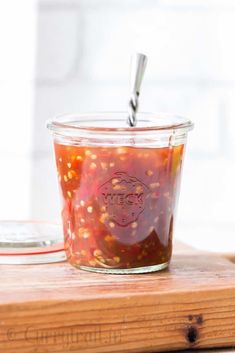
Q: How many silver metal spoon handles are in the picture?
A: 1